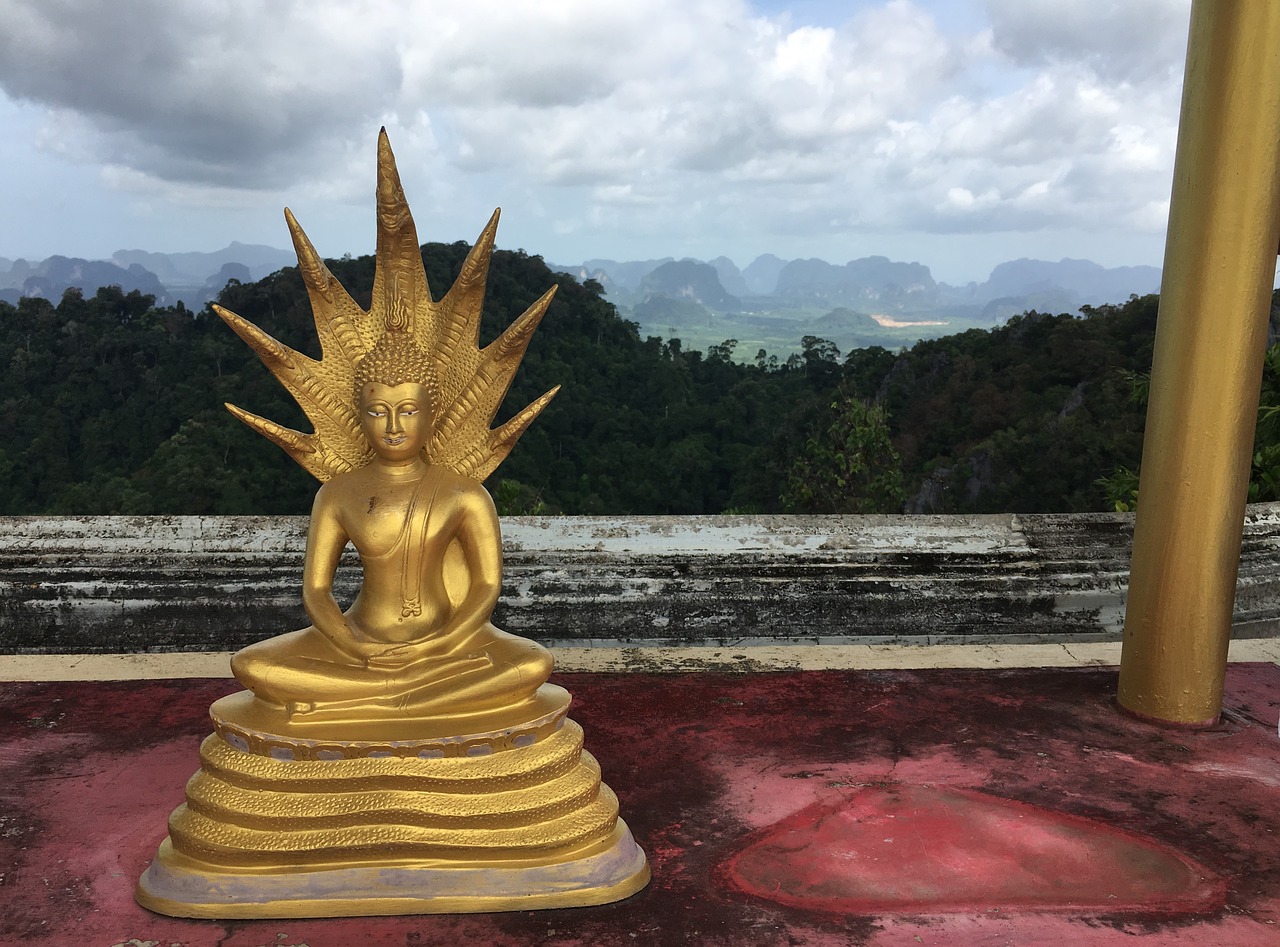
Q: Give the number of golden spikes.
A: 7